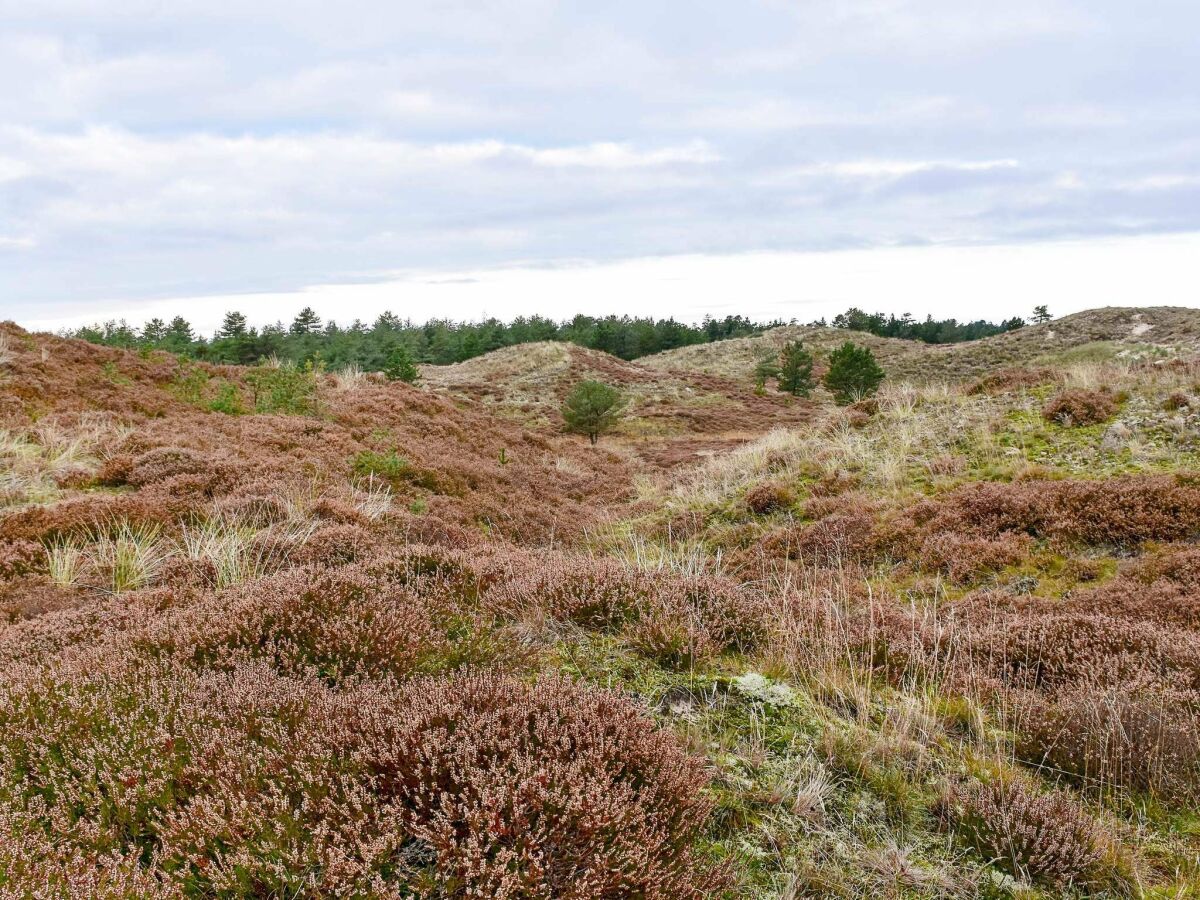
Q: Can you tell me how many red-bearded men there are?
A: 0